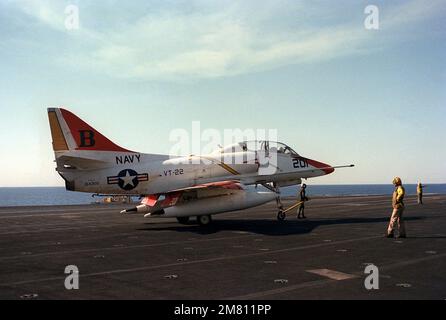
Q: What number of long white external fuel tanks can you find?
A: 2